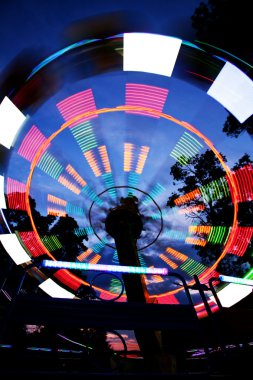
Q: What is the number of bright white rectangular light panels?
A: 7